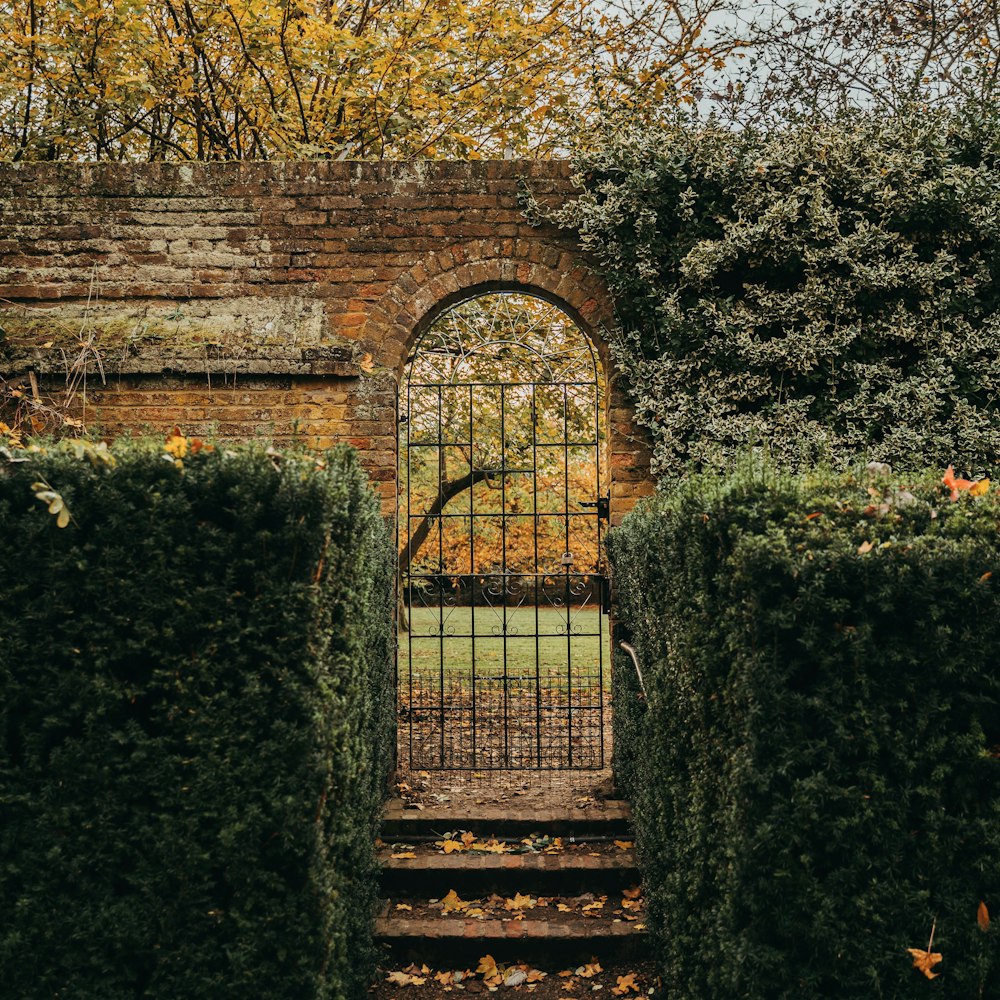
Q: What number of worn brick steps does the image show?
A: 3